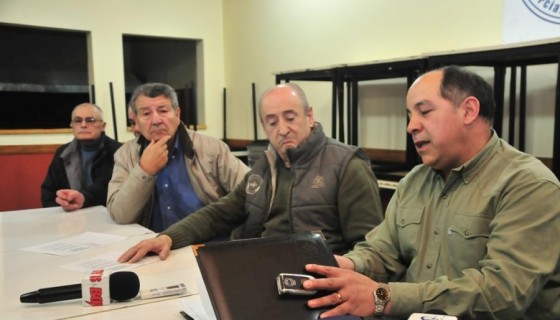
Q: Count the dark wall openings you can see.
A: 2